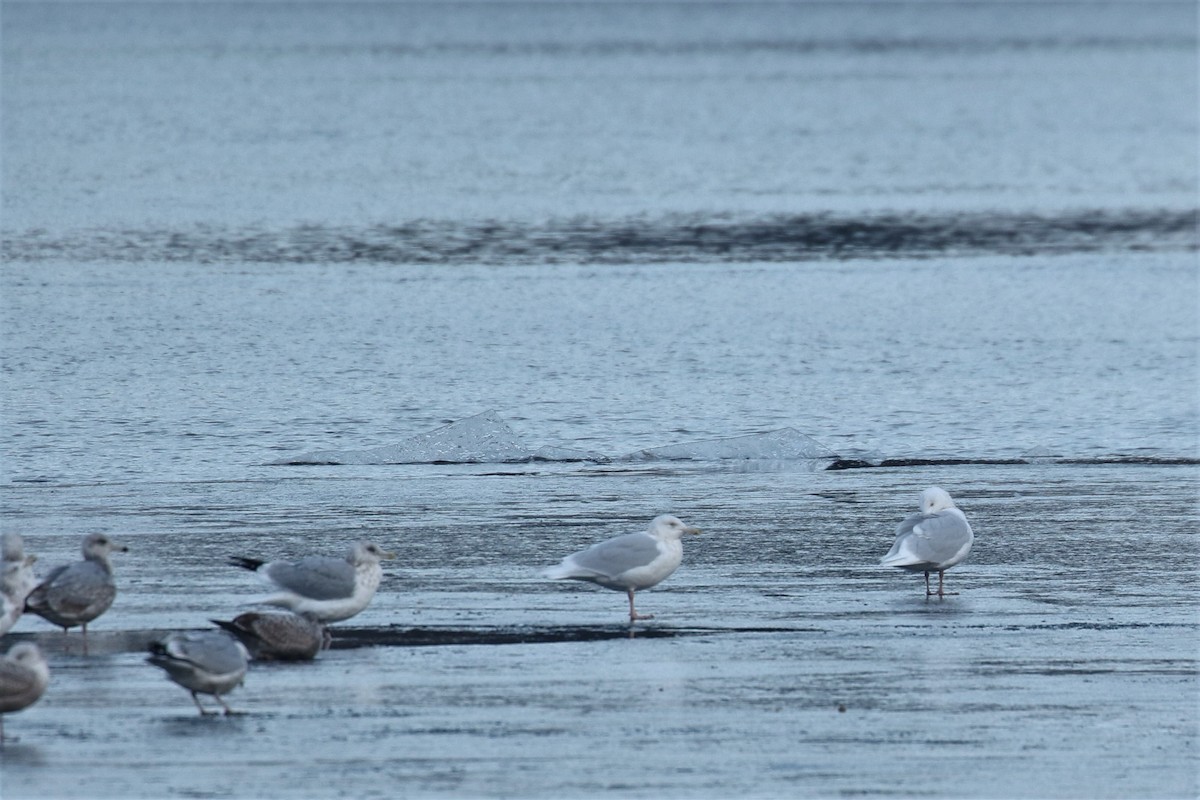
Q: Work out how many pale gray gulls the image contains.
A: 2